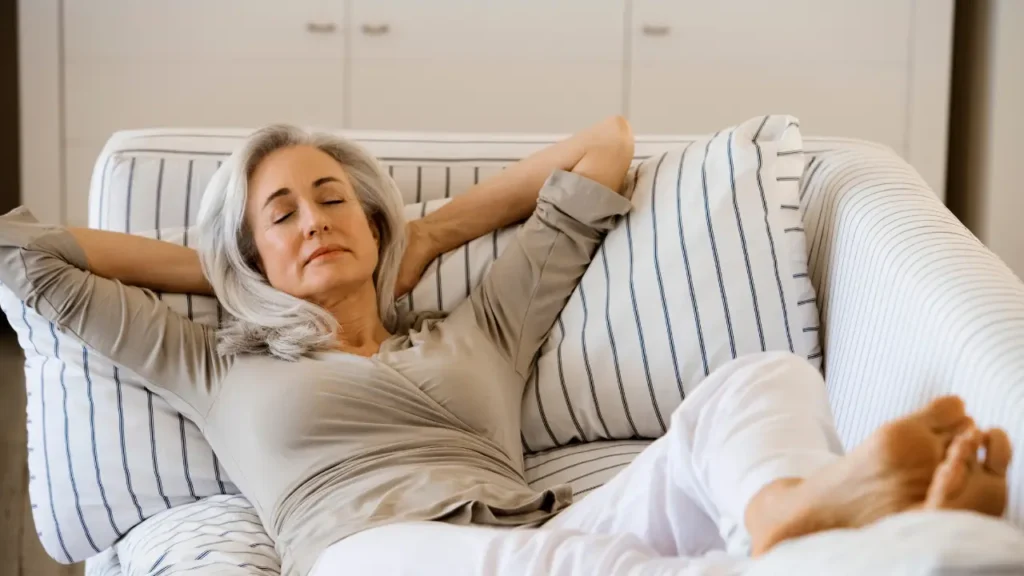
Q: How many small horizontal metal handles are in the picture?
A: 3